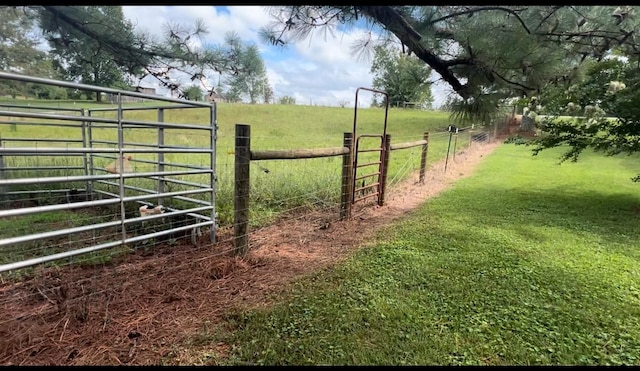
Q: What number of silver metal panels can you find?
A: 3